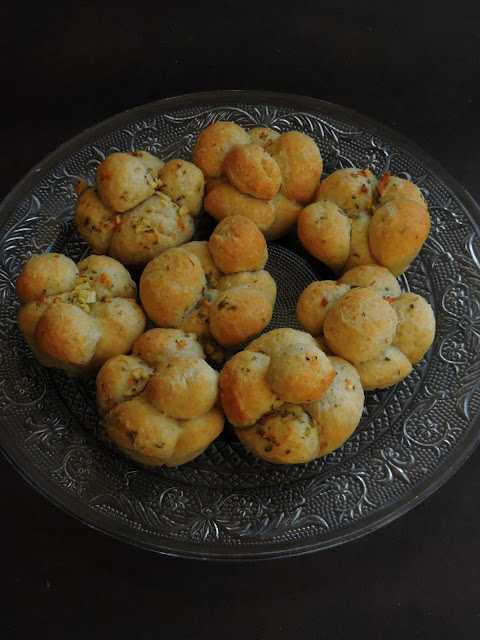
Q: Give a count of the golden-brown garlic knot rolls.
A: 8